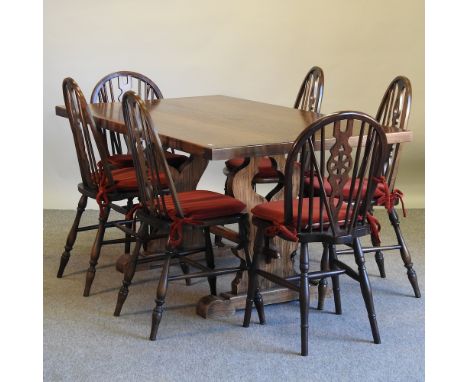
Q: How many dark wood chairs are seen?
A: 6